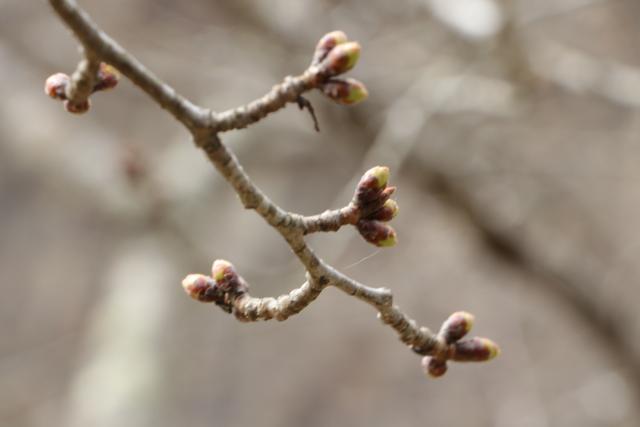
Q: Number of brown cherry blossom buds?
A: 15